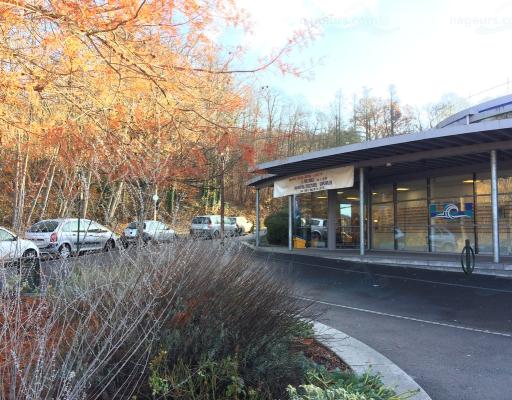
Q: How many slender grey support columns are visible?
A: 4